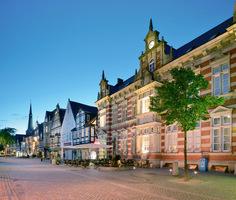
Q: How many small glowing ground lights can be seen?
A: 3